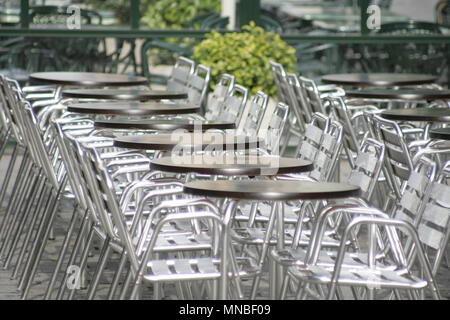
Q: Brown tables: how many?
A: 11